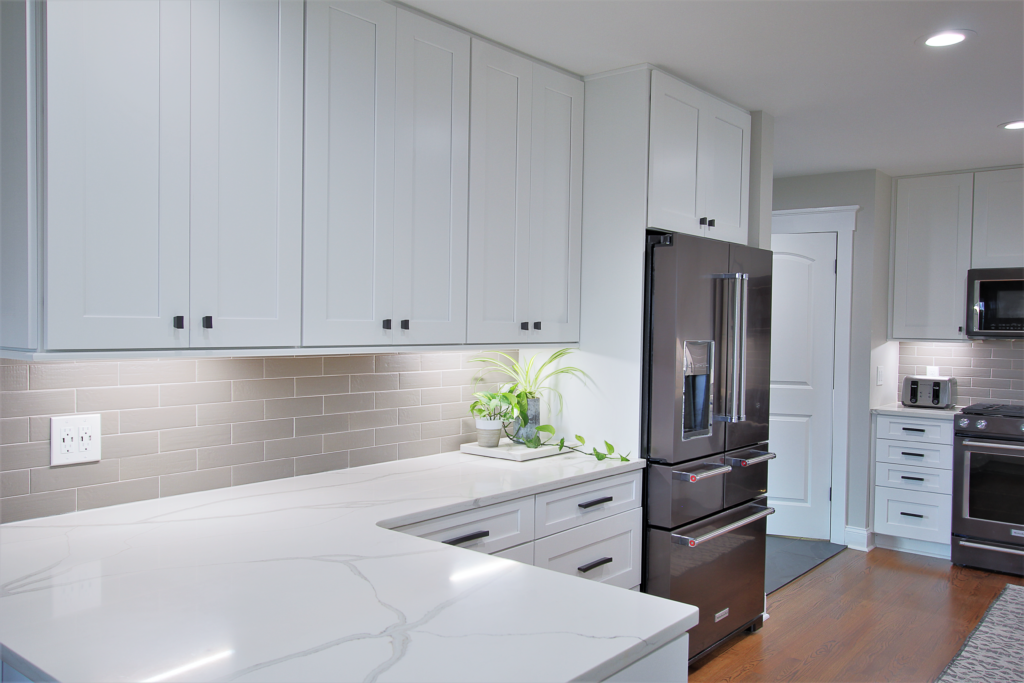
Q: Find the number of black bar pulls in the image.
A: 7